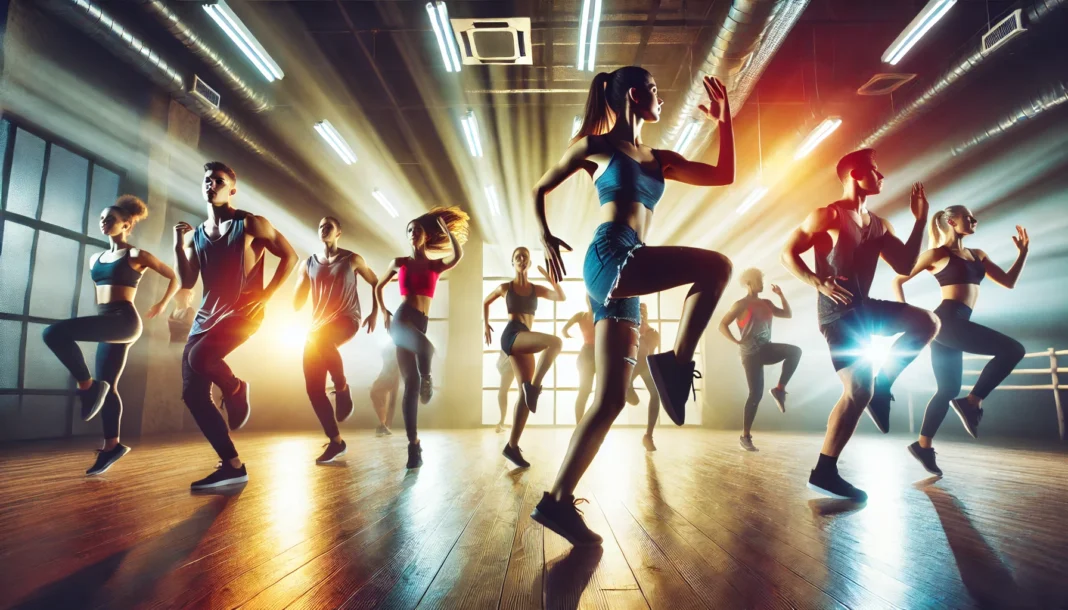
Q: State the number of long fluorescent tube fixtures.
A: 12